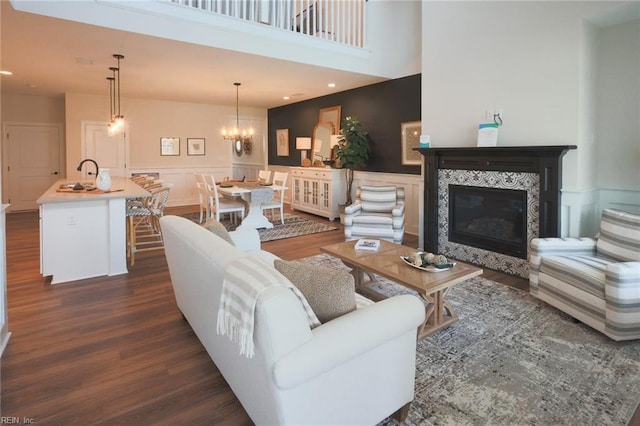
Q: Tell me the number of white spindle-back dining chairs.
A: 4